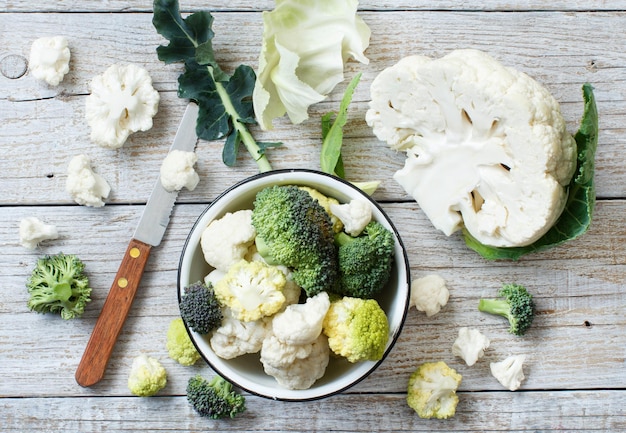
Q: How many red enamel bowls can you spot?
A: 0